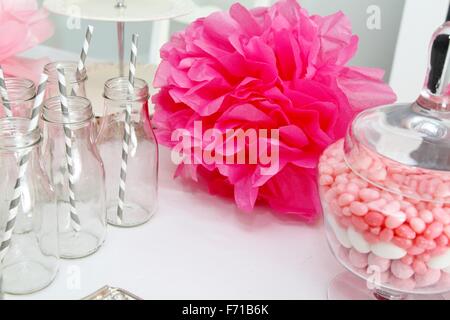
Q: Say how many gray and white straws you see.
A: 5